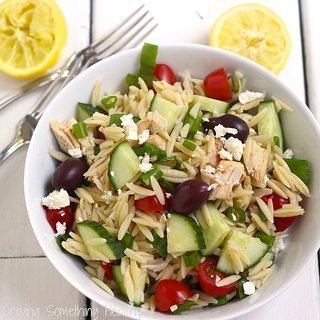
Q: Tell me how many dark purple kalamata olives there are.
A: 3